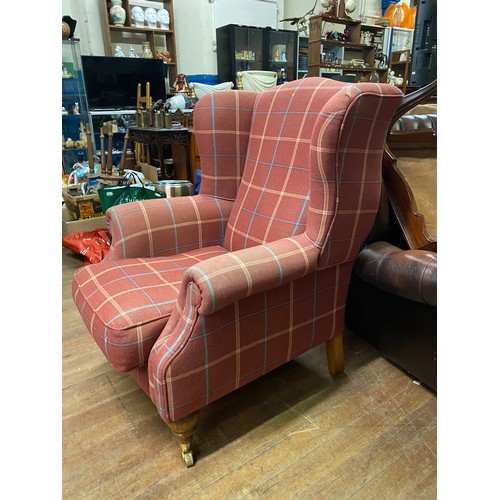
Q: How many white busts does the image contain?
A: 3